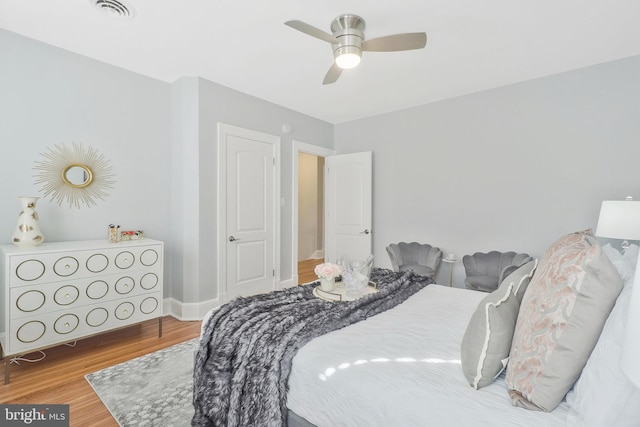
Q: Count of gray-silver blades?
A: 3